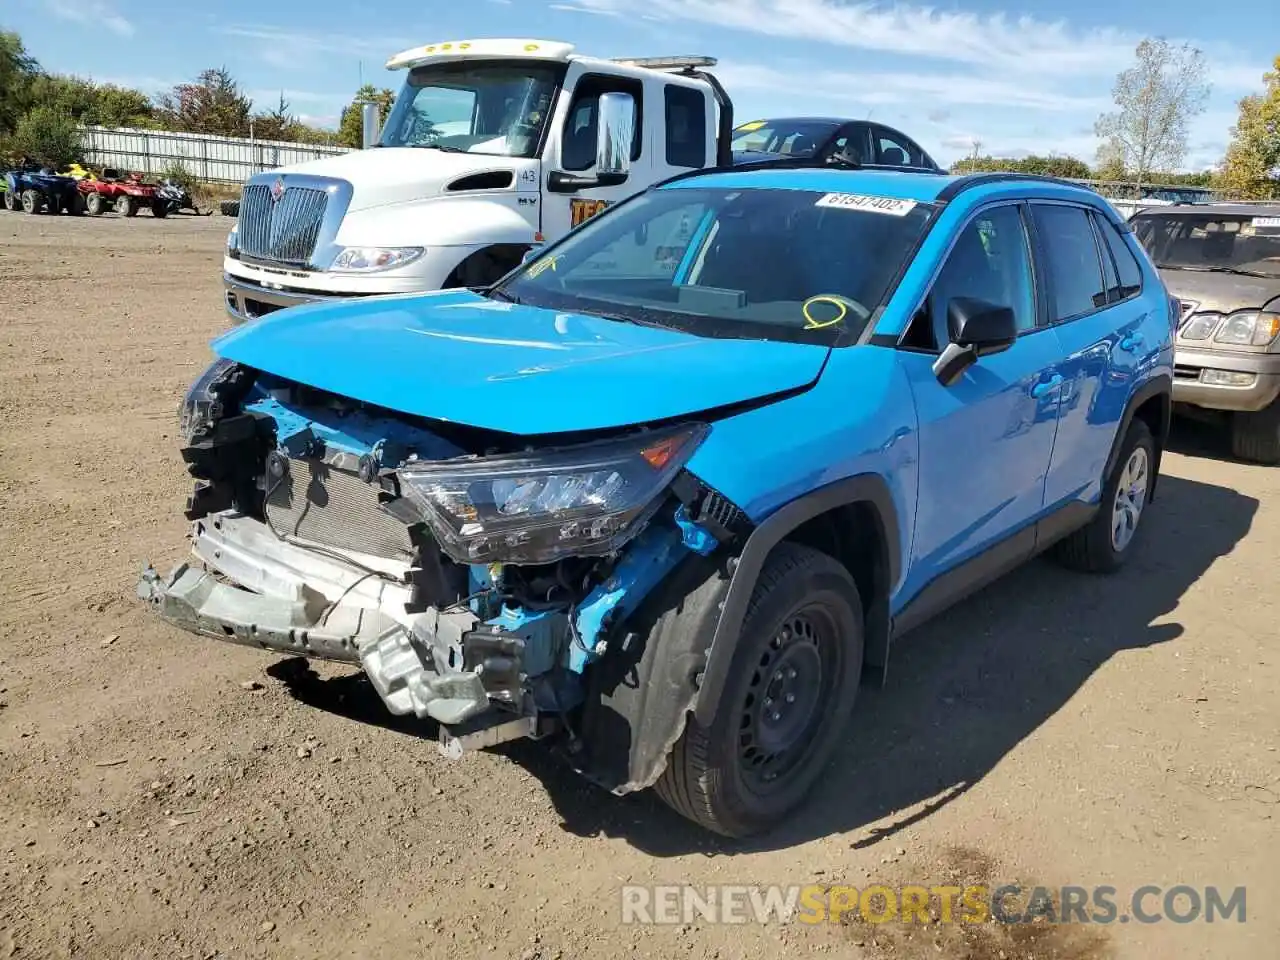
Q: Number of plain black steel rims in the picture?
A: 1